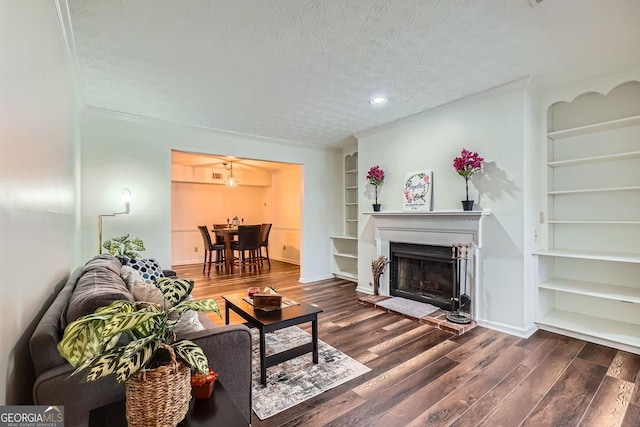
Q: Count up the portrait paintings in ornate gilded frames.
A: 0